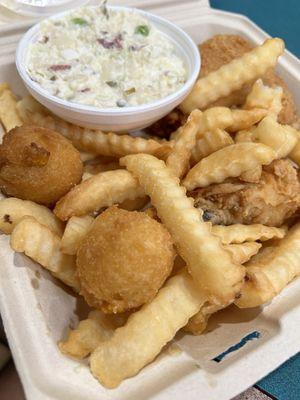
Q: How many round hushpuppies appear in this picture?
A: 2